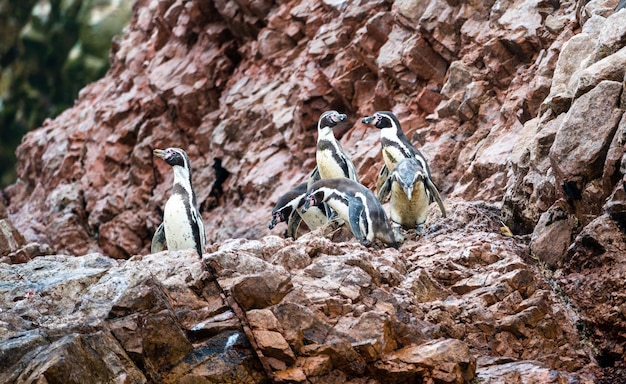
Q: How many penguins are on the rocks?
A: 6